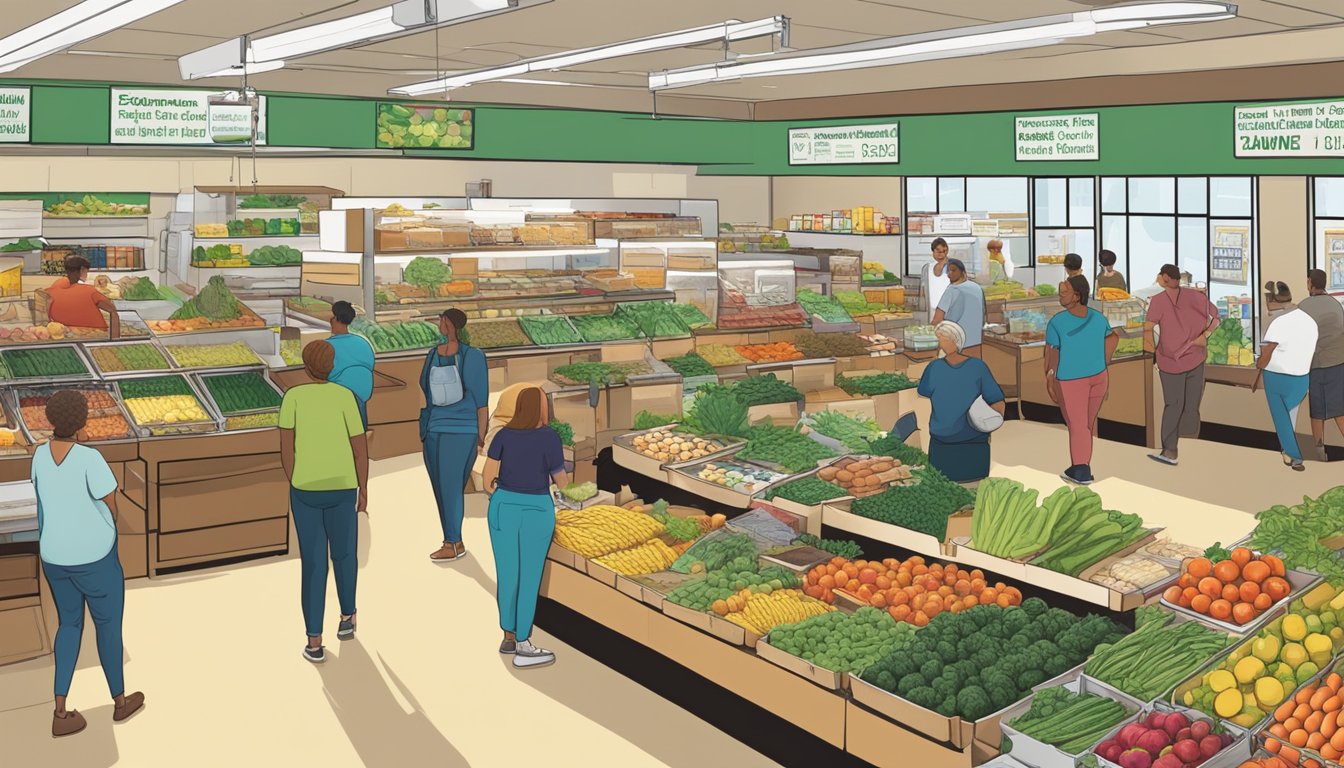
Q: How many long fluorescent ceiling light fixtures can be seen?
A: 4